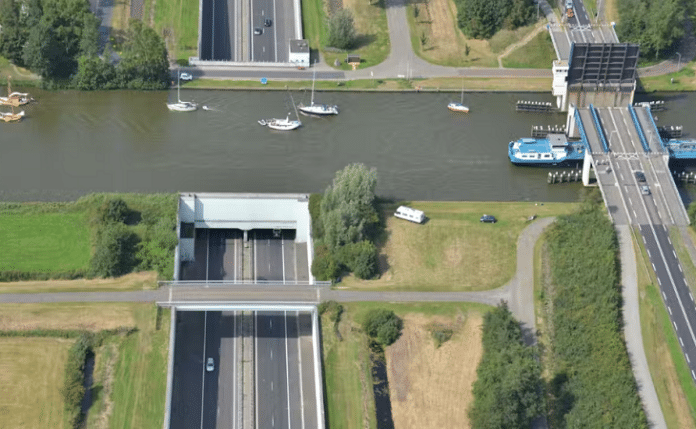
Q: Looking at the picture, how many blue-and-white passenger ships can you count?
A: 1